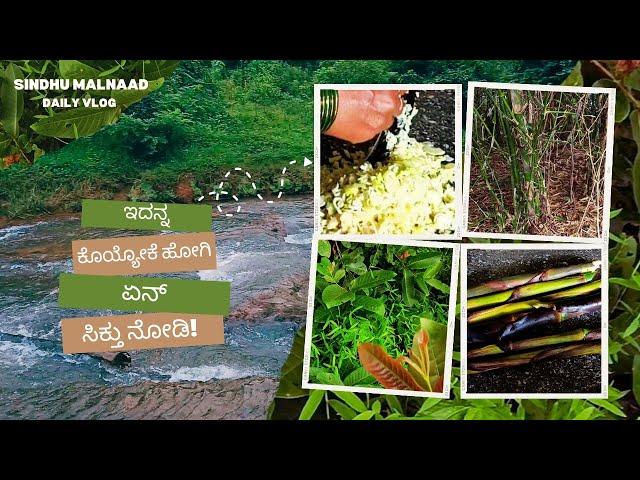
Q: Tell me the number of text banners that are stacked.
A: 4